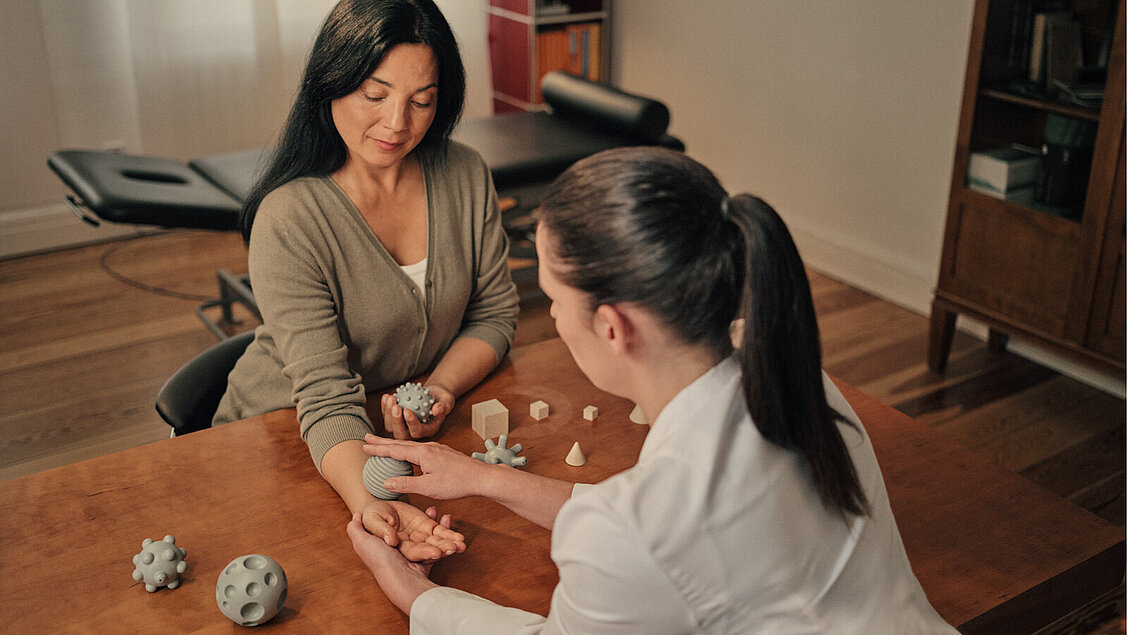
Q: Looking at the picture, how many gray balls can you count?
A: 5